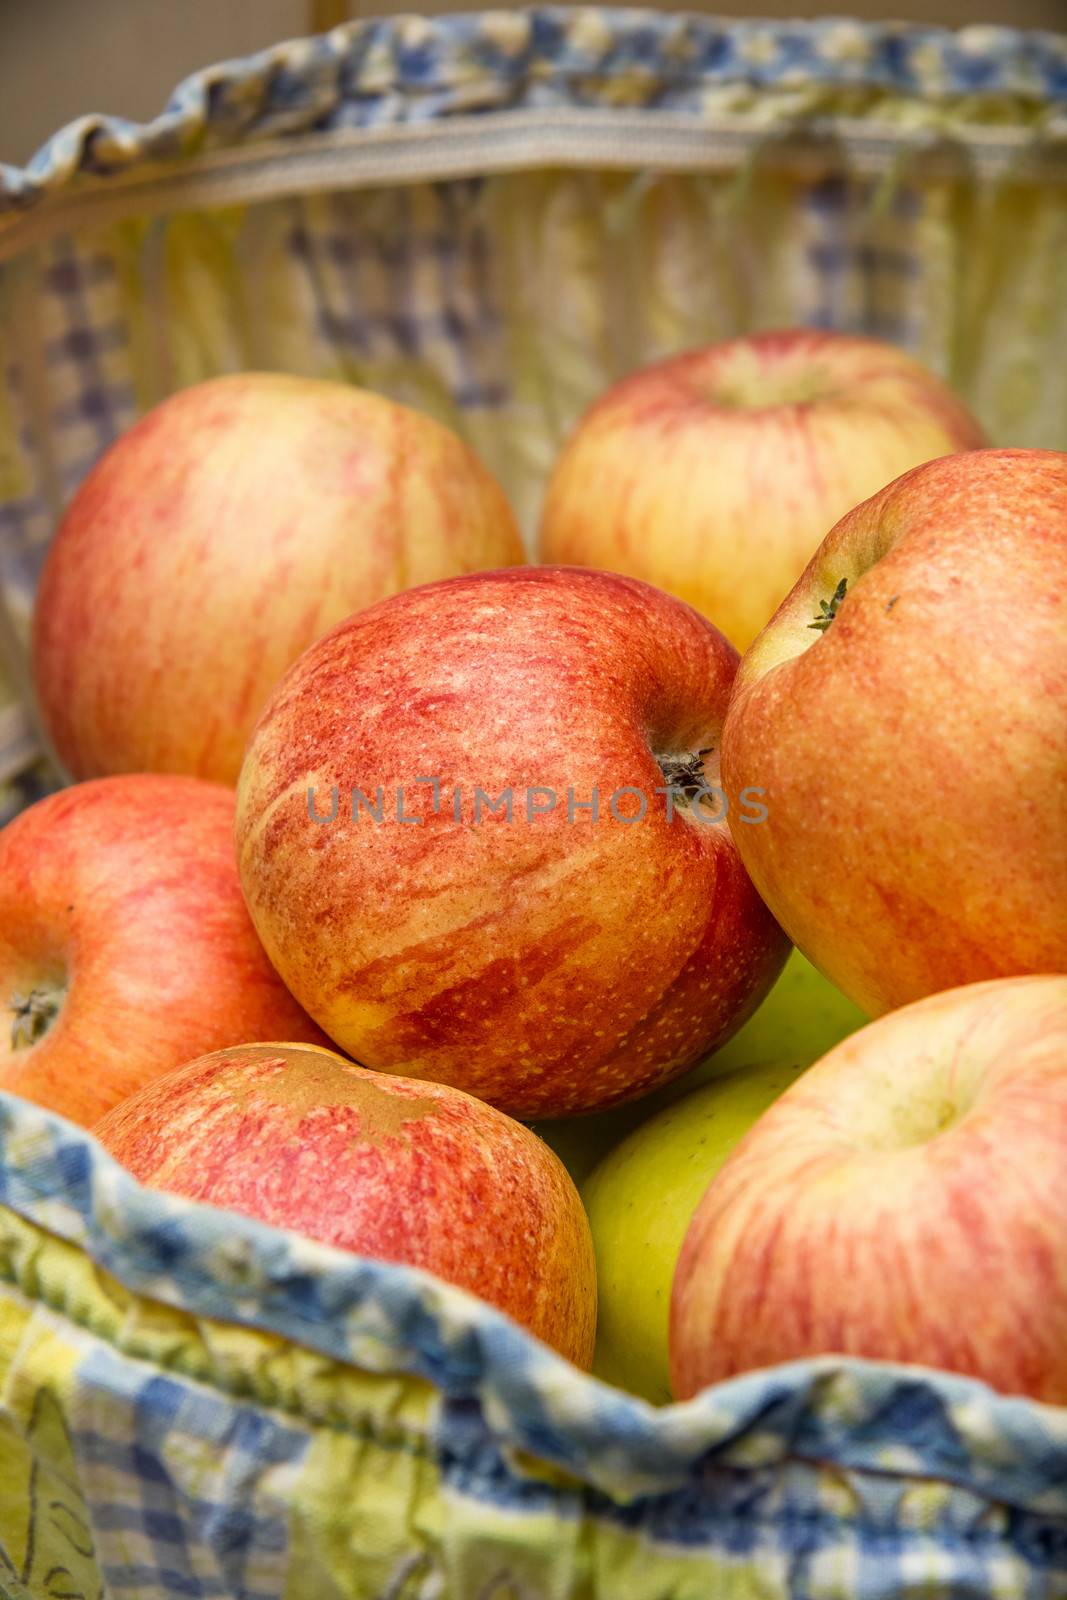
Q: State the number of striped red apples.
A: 7